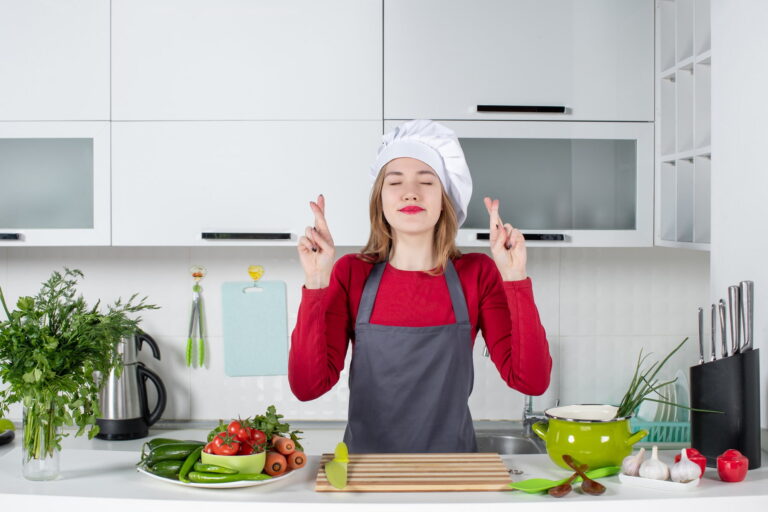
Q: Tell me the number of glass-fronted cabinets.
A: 2